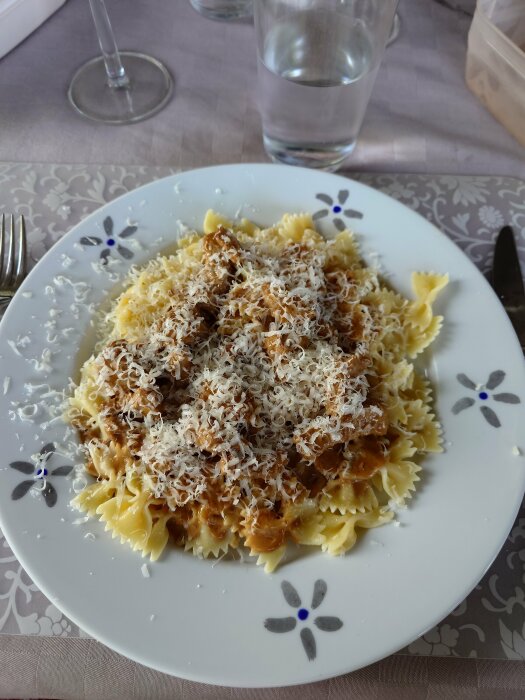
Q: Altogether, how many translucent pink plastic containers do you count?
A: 1